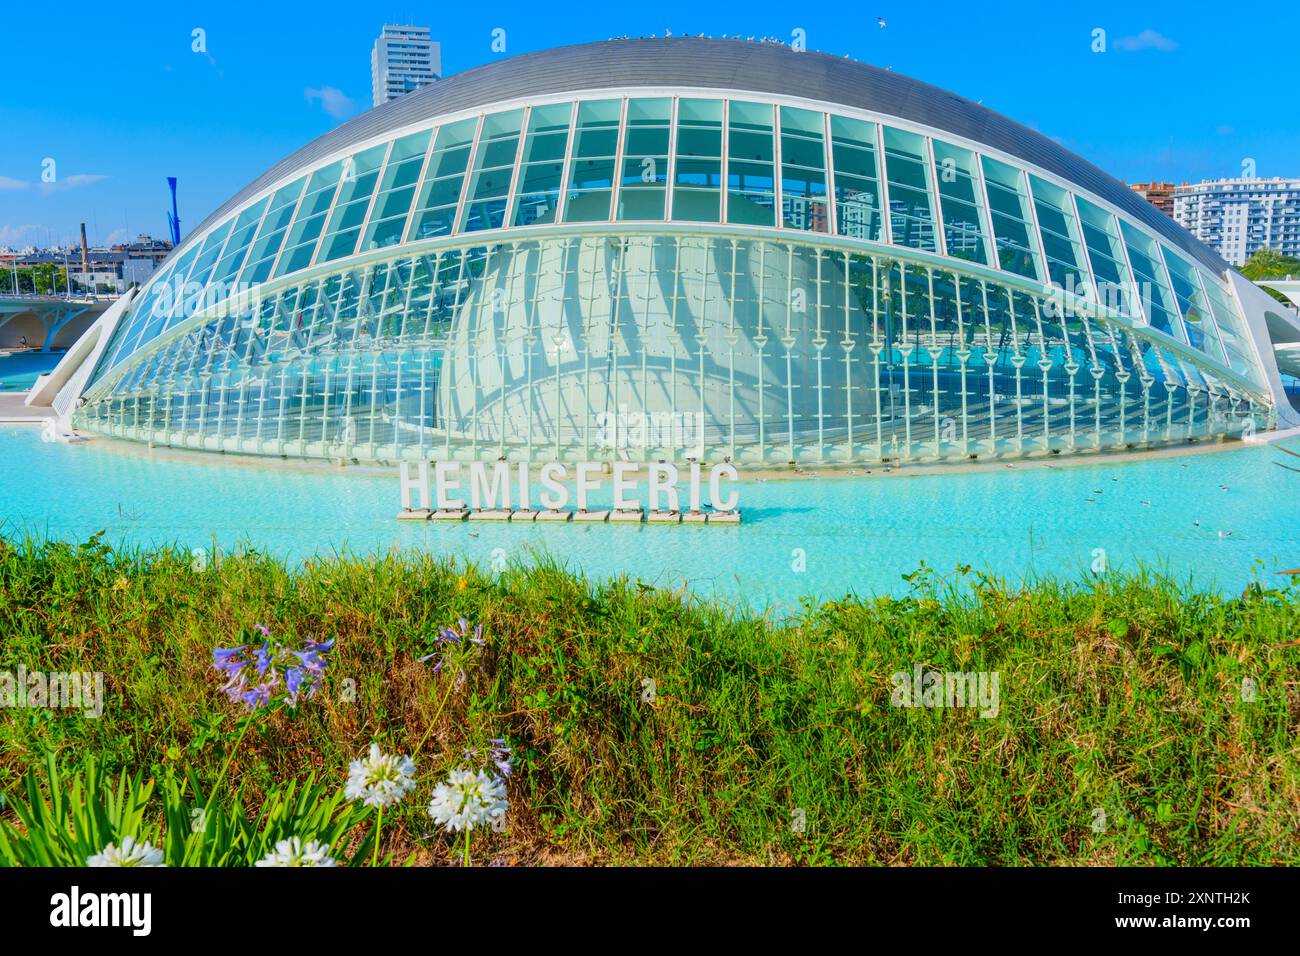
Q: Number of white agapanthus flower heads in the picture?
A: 4